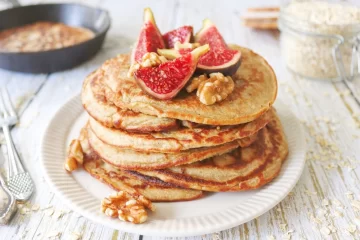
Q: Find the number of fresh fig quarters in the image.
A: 5